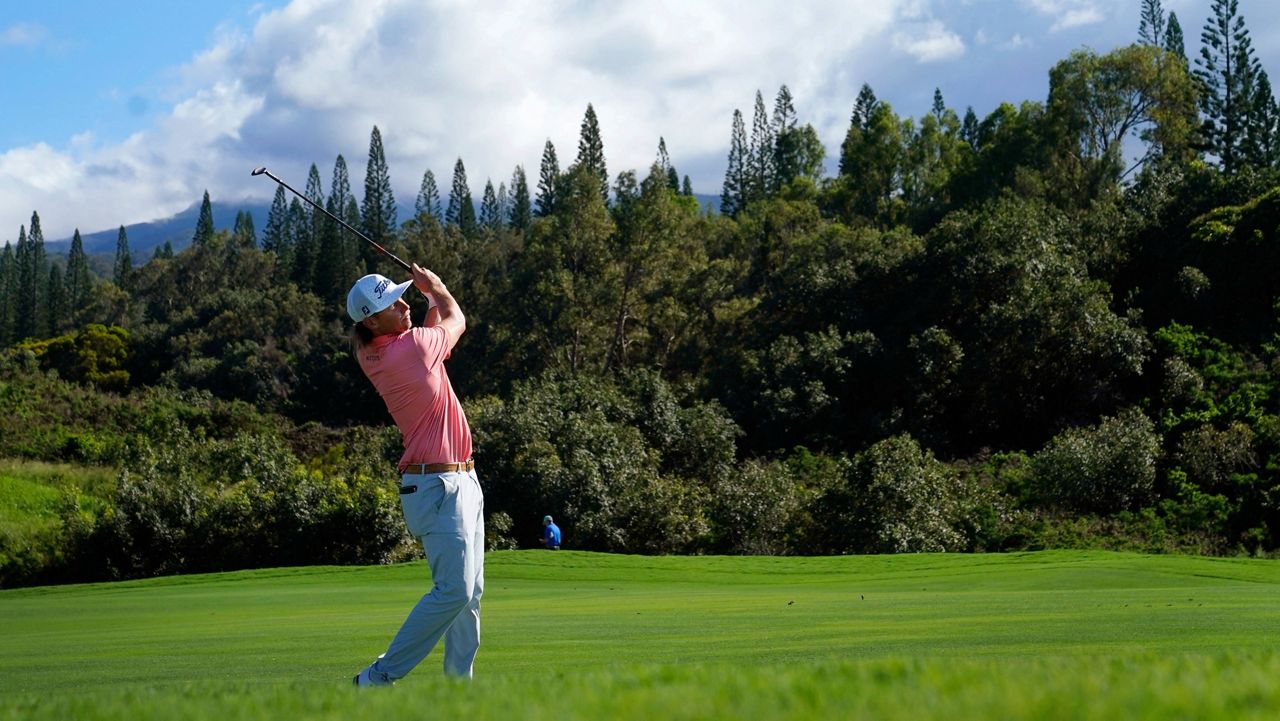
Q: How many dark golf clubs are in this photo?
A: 1